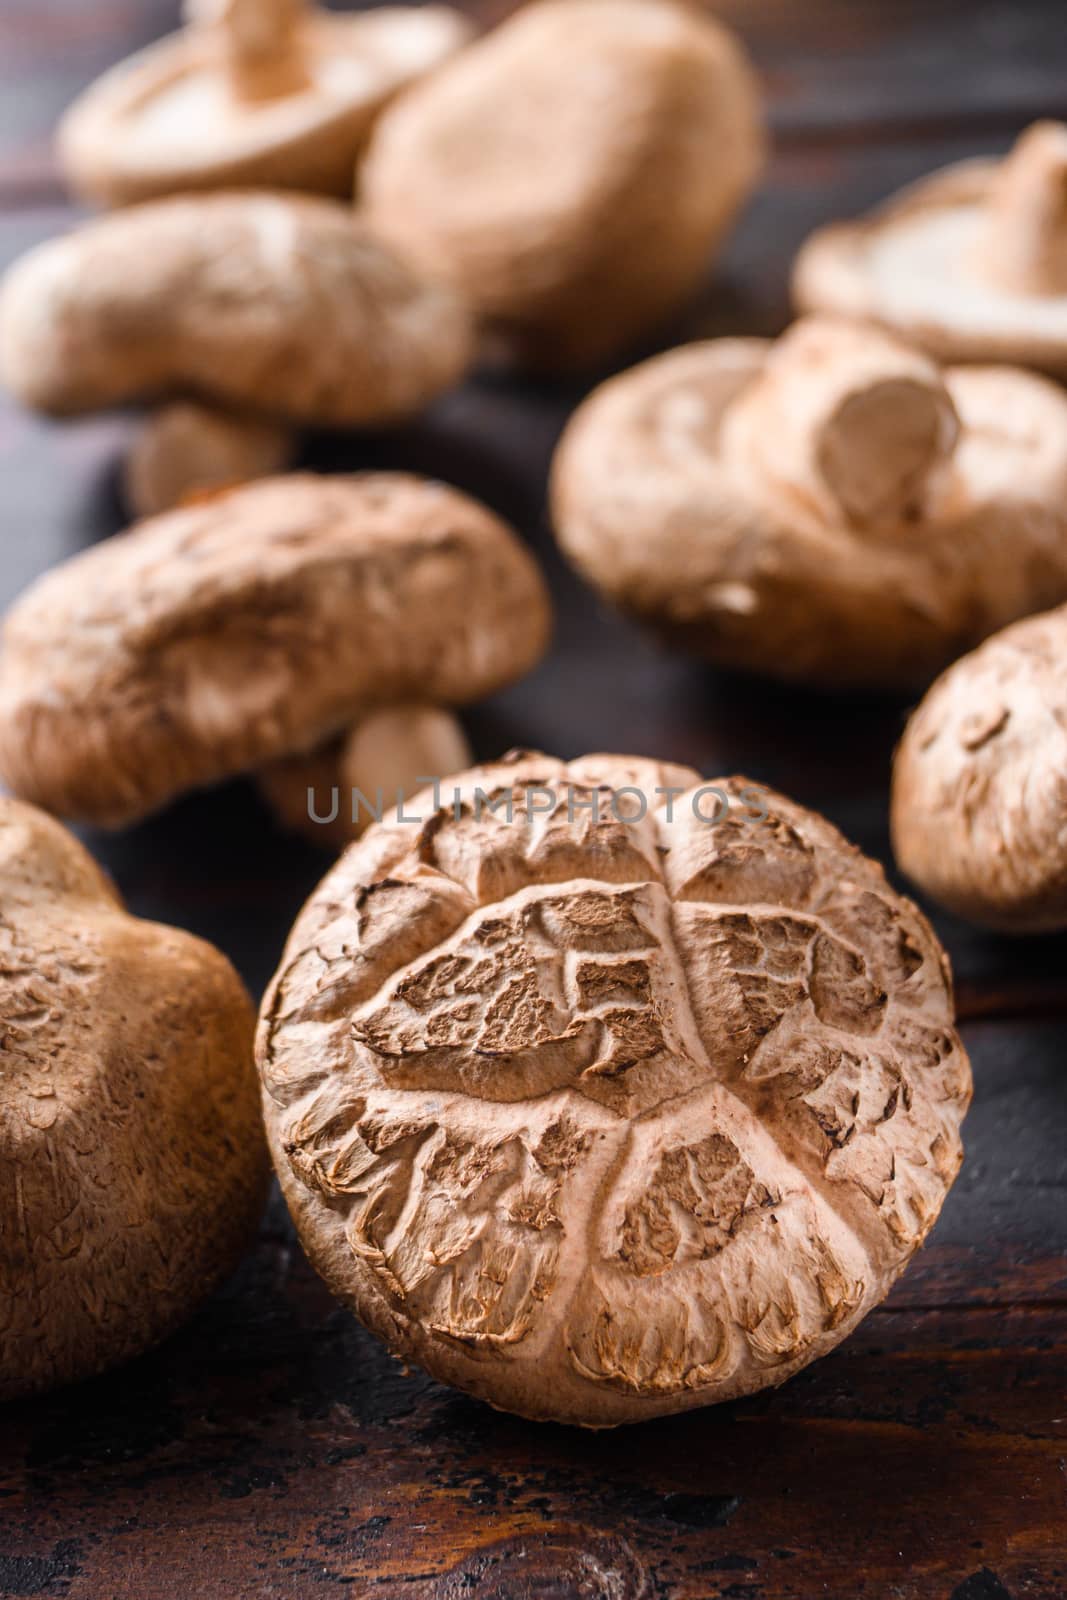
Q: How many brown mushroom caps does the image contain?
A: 9